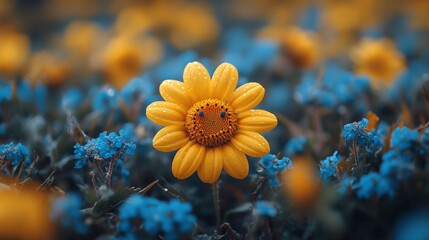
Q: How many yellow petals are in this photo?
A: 11